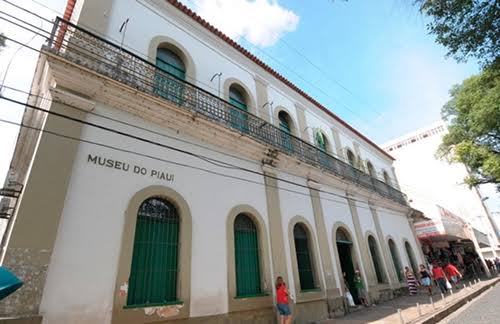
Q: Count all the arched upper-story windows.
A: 7